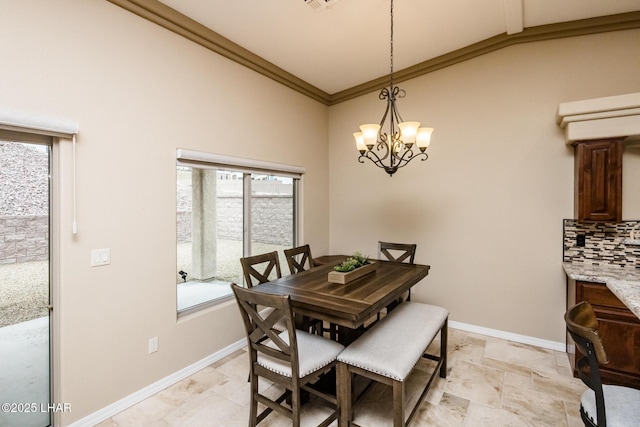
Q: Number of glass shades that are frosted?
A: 5